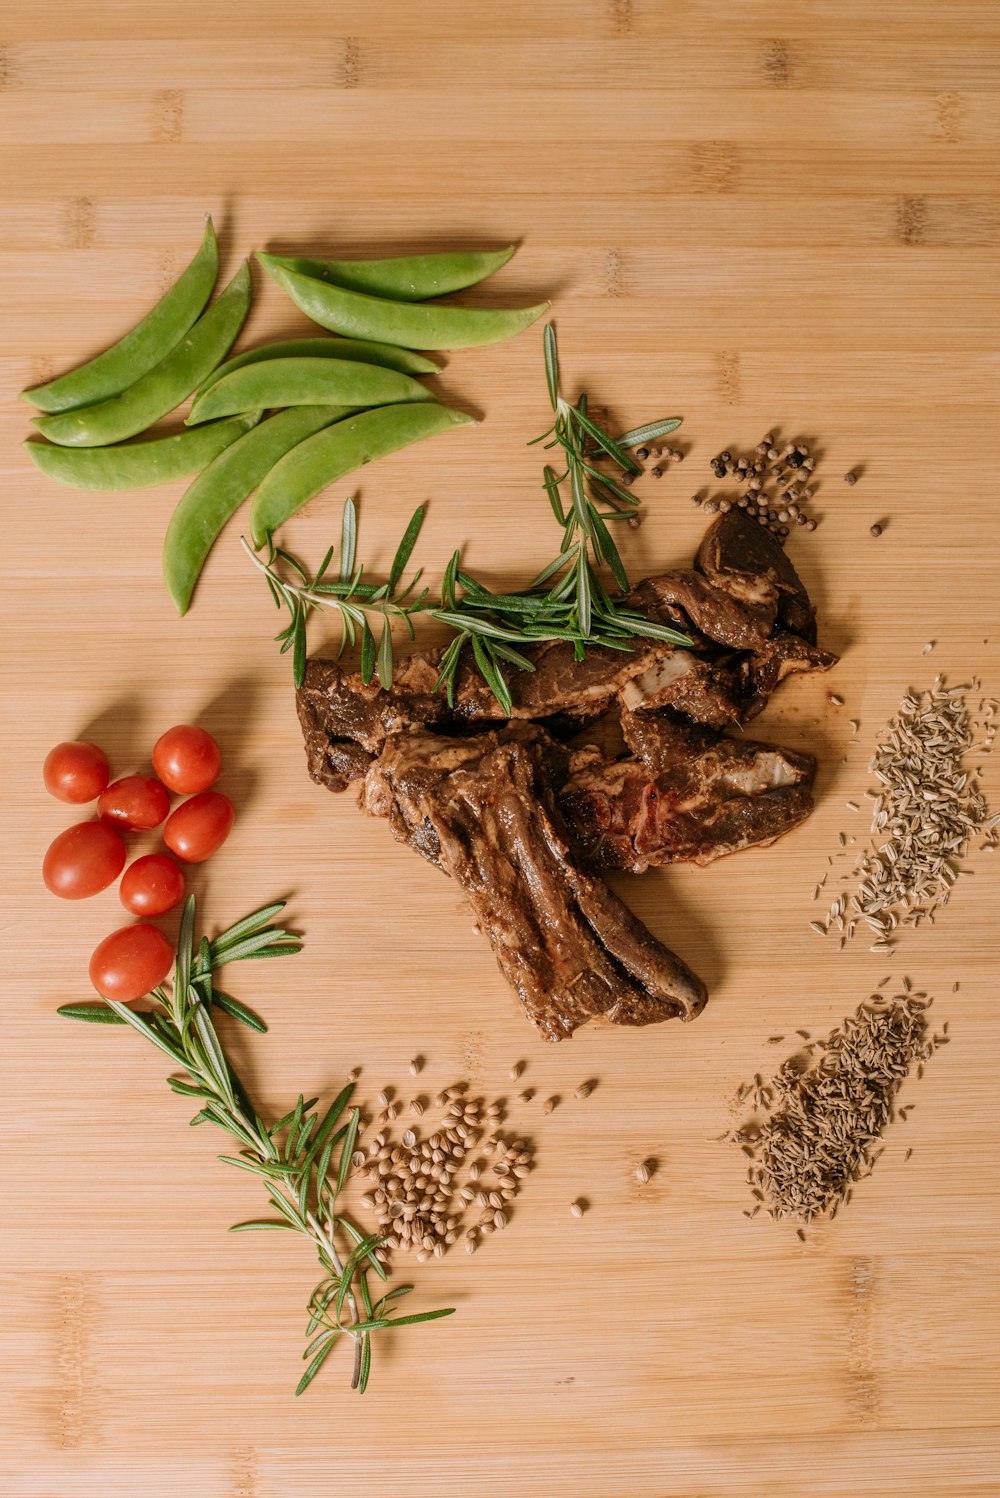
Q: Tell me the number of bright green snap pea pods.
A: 9